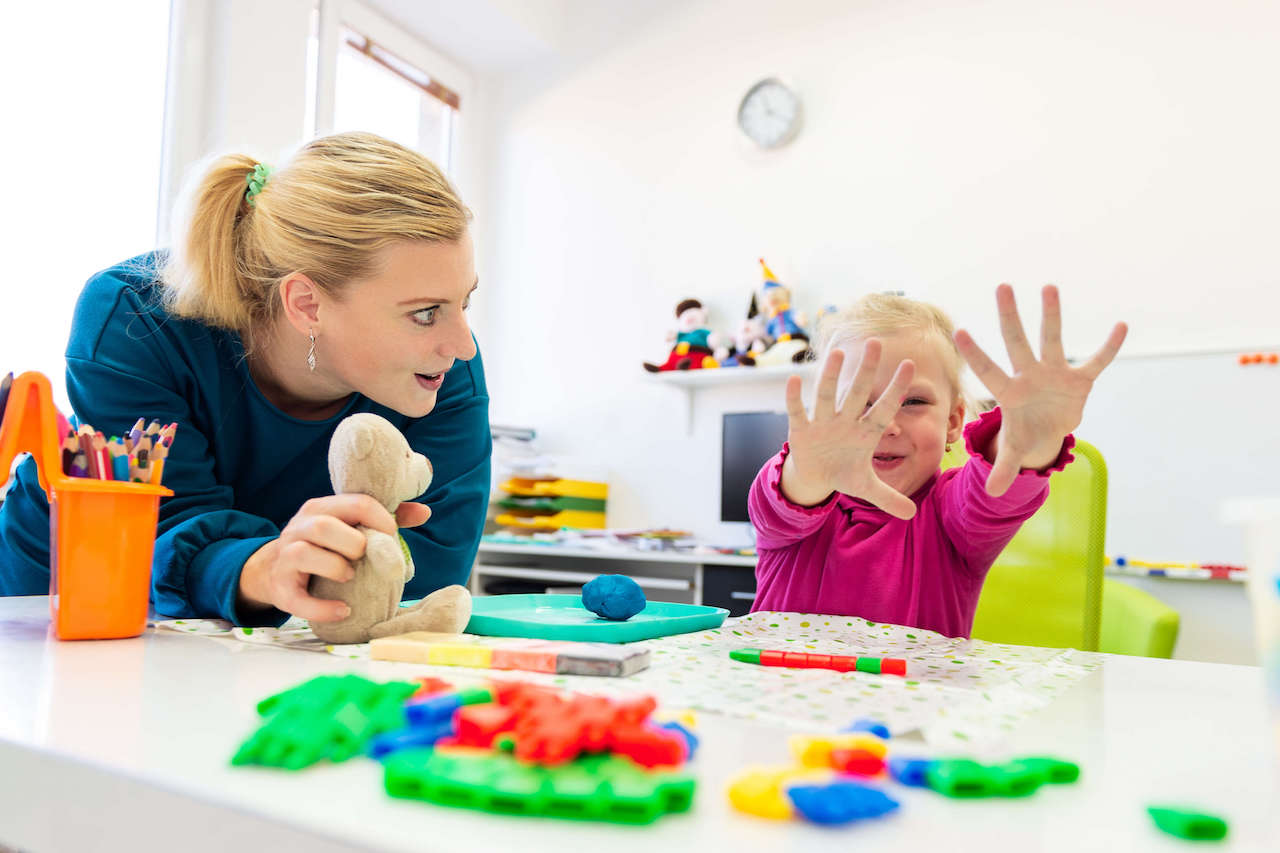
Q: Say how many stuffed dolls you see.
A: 4